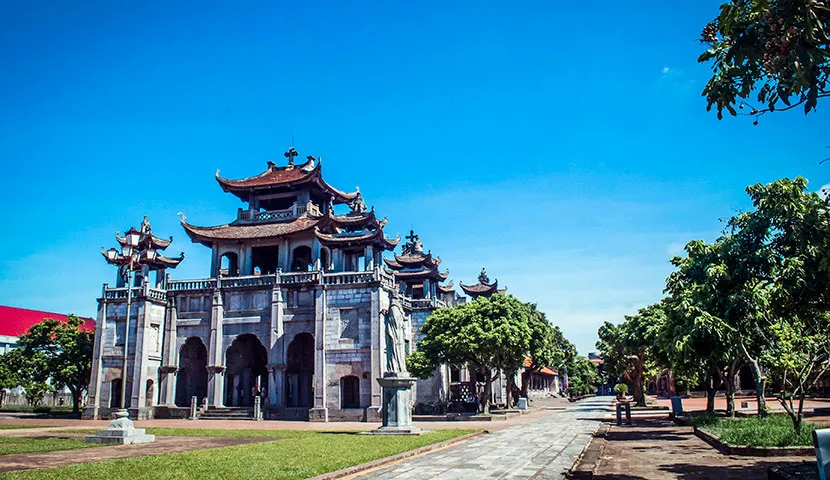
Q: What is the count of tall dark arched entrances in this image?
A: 3